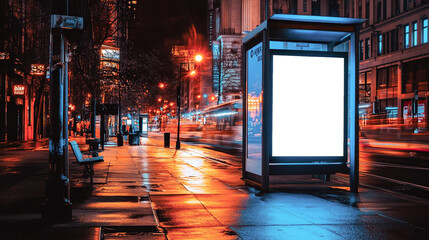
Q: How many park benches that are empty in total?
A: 1